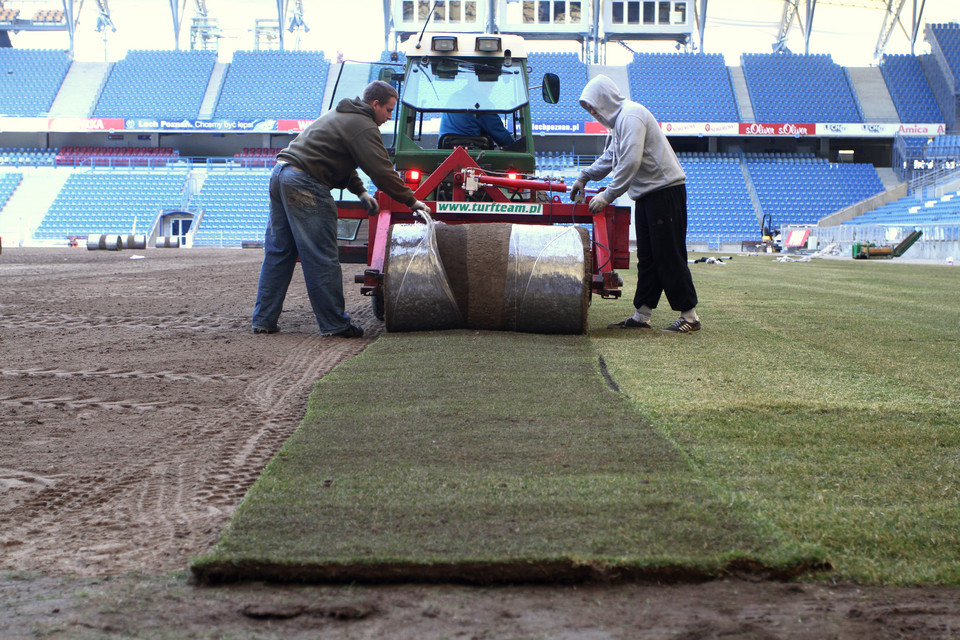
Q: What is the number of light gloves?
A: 4